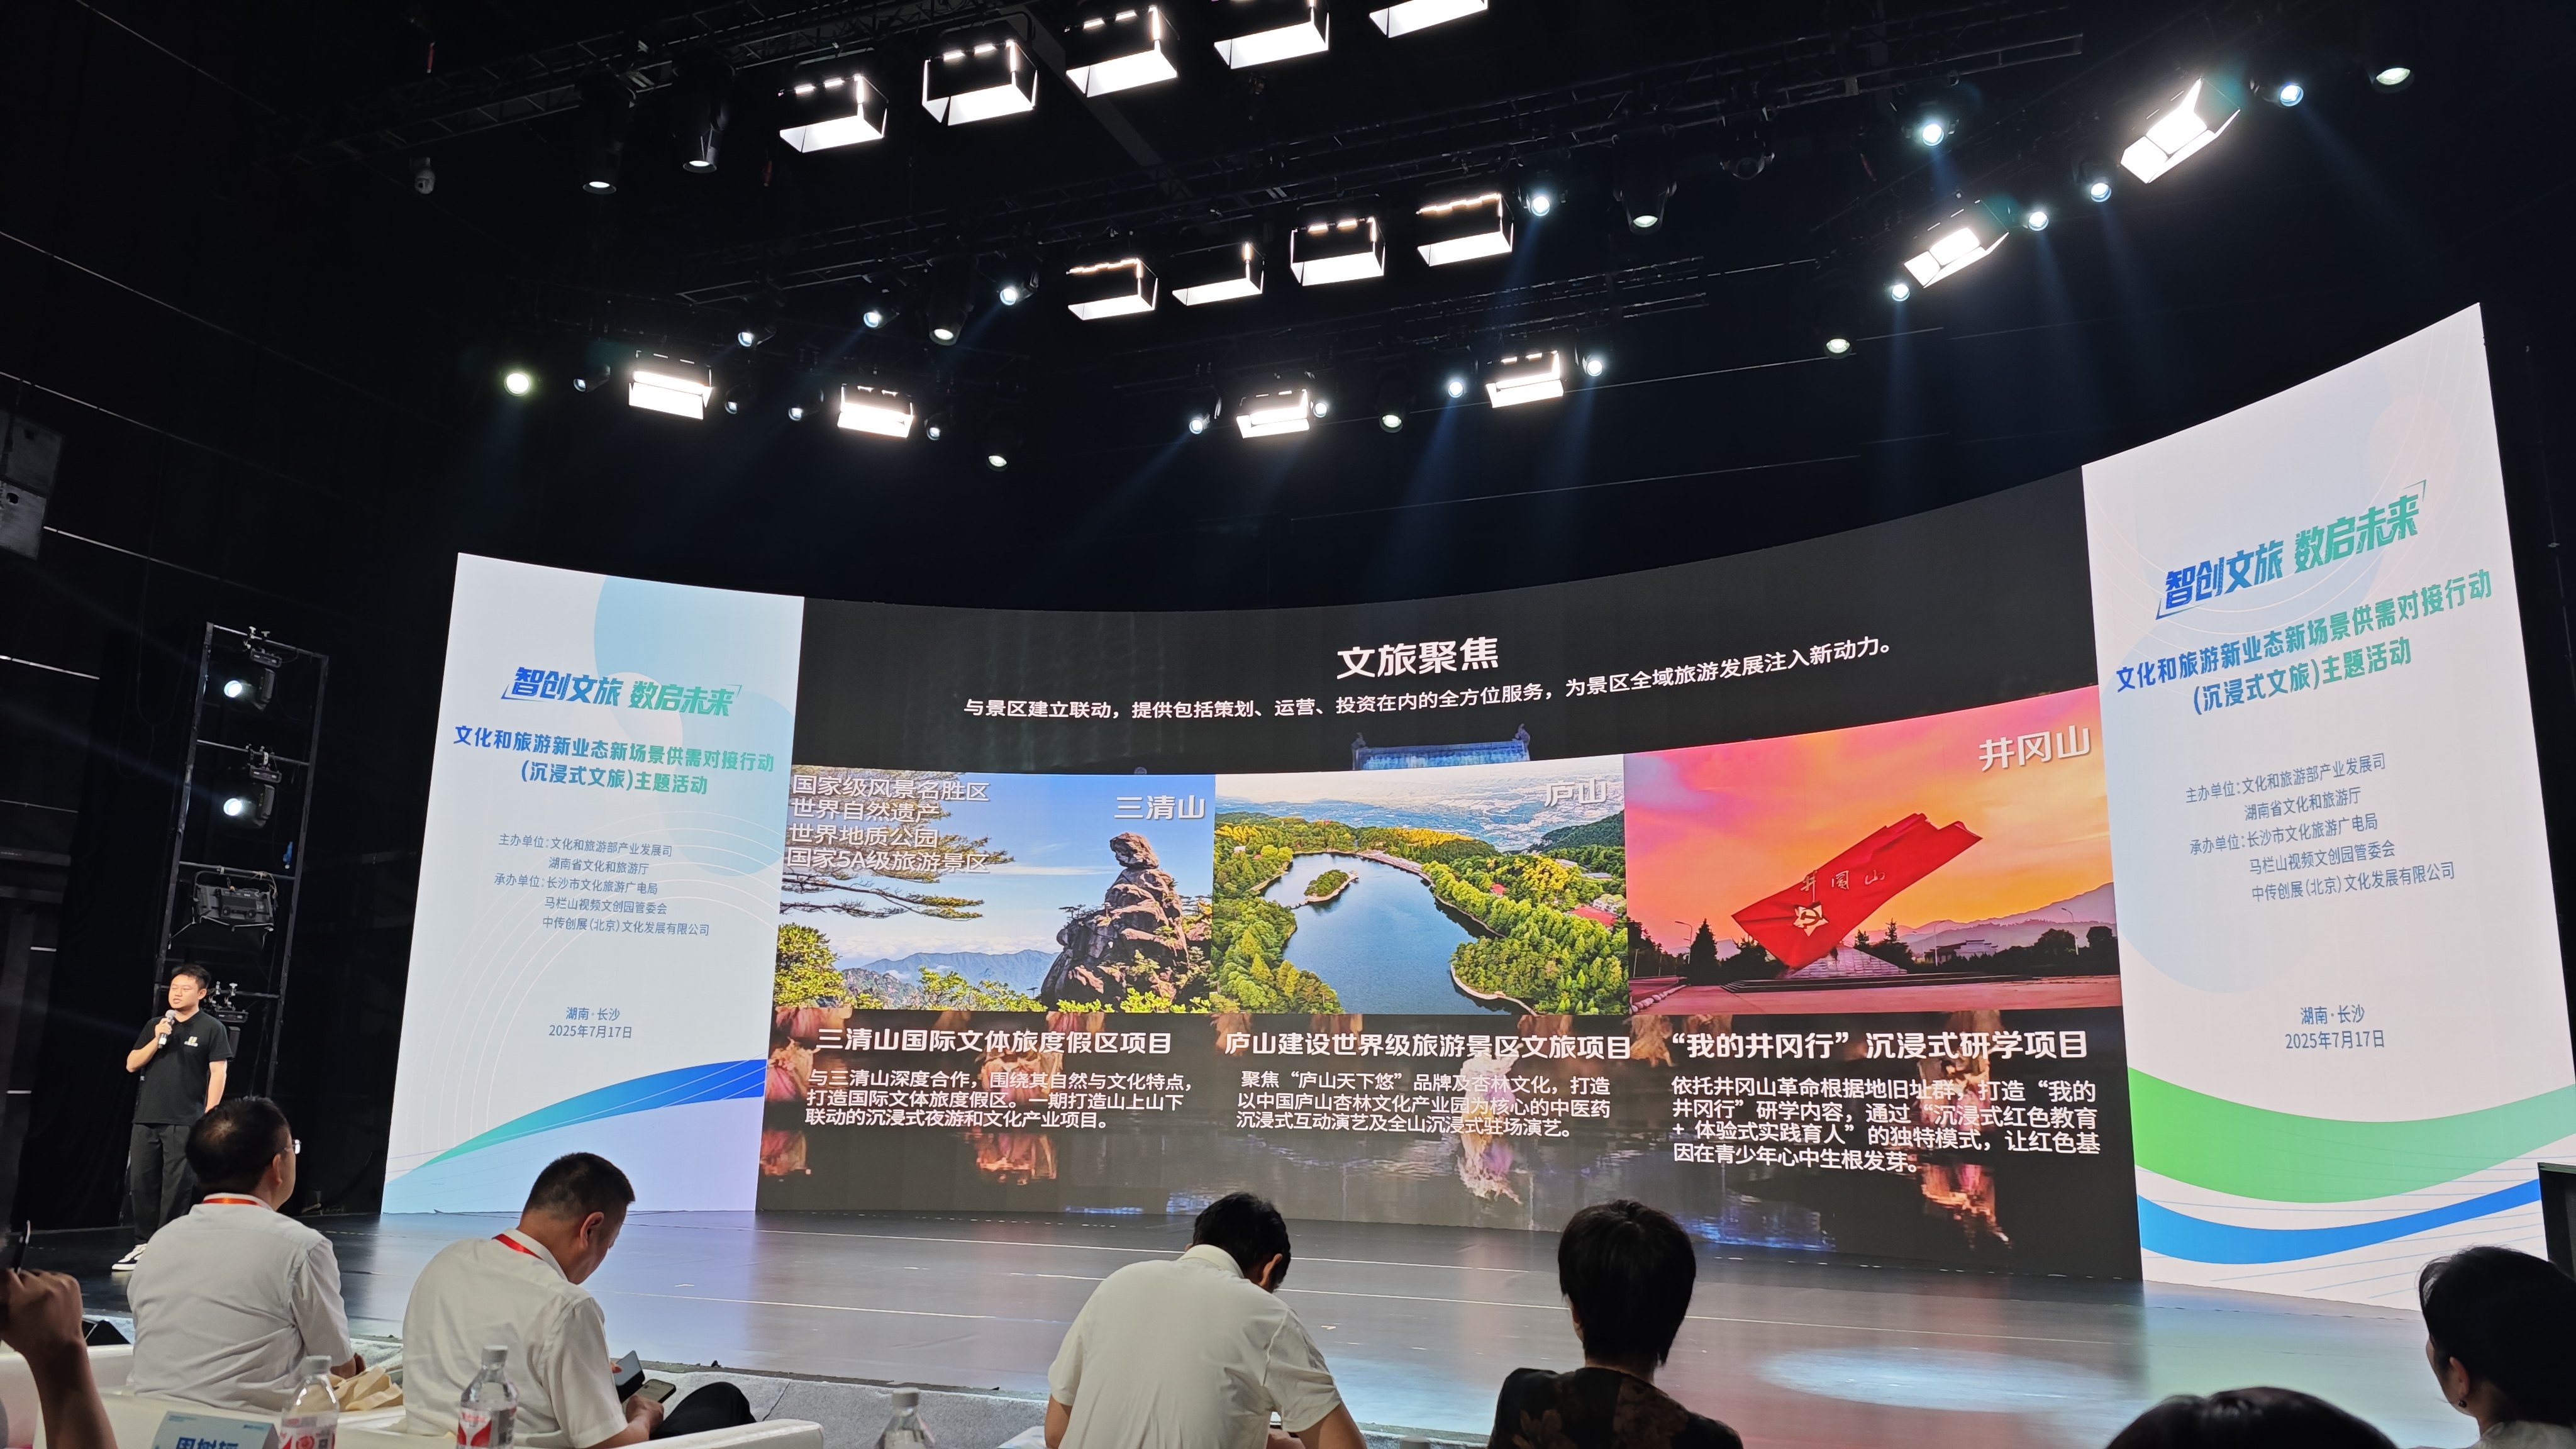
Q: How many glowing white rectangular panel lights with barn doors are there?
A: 15